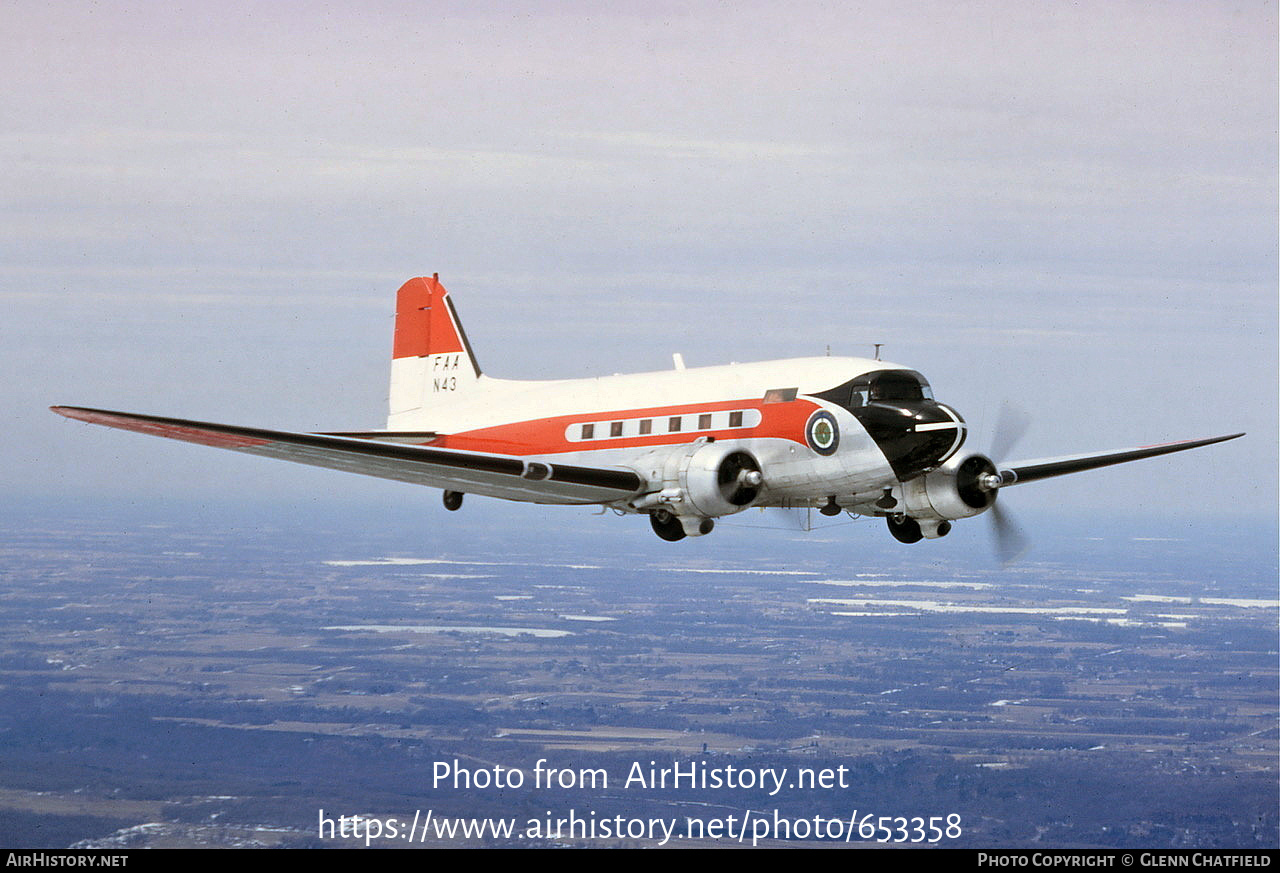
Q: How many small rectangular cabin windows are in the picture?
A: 6